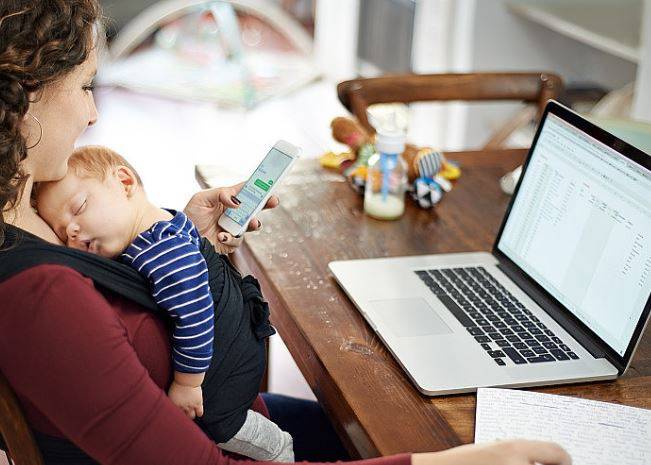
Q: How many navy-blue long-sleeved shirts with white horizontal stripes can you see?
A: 1